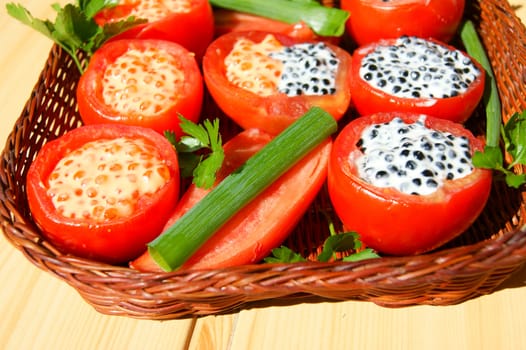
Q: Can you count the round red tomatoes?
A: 7